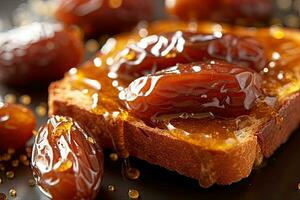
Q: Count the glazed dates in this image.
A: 7